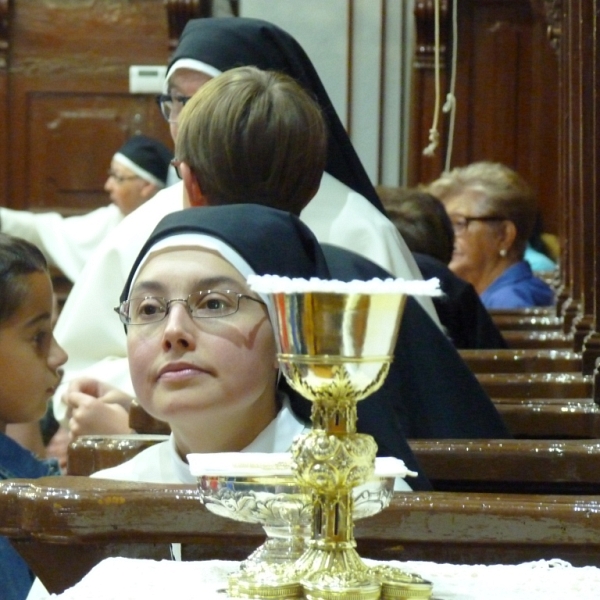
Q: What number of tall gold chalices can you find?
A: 1